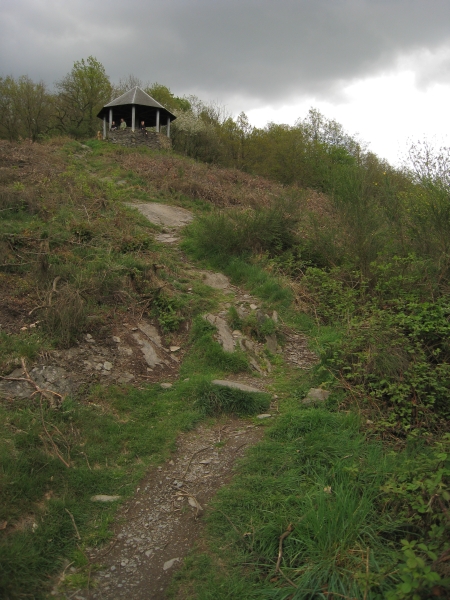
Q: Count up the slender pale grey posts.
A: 5